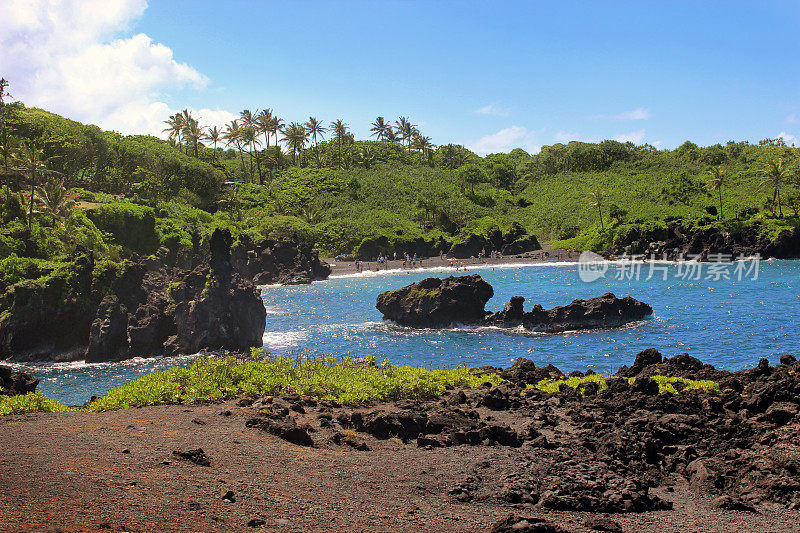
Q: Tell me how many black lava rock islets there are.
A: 2